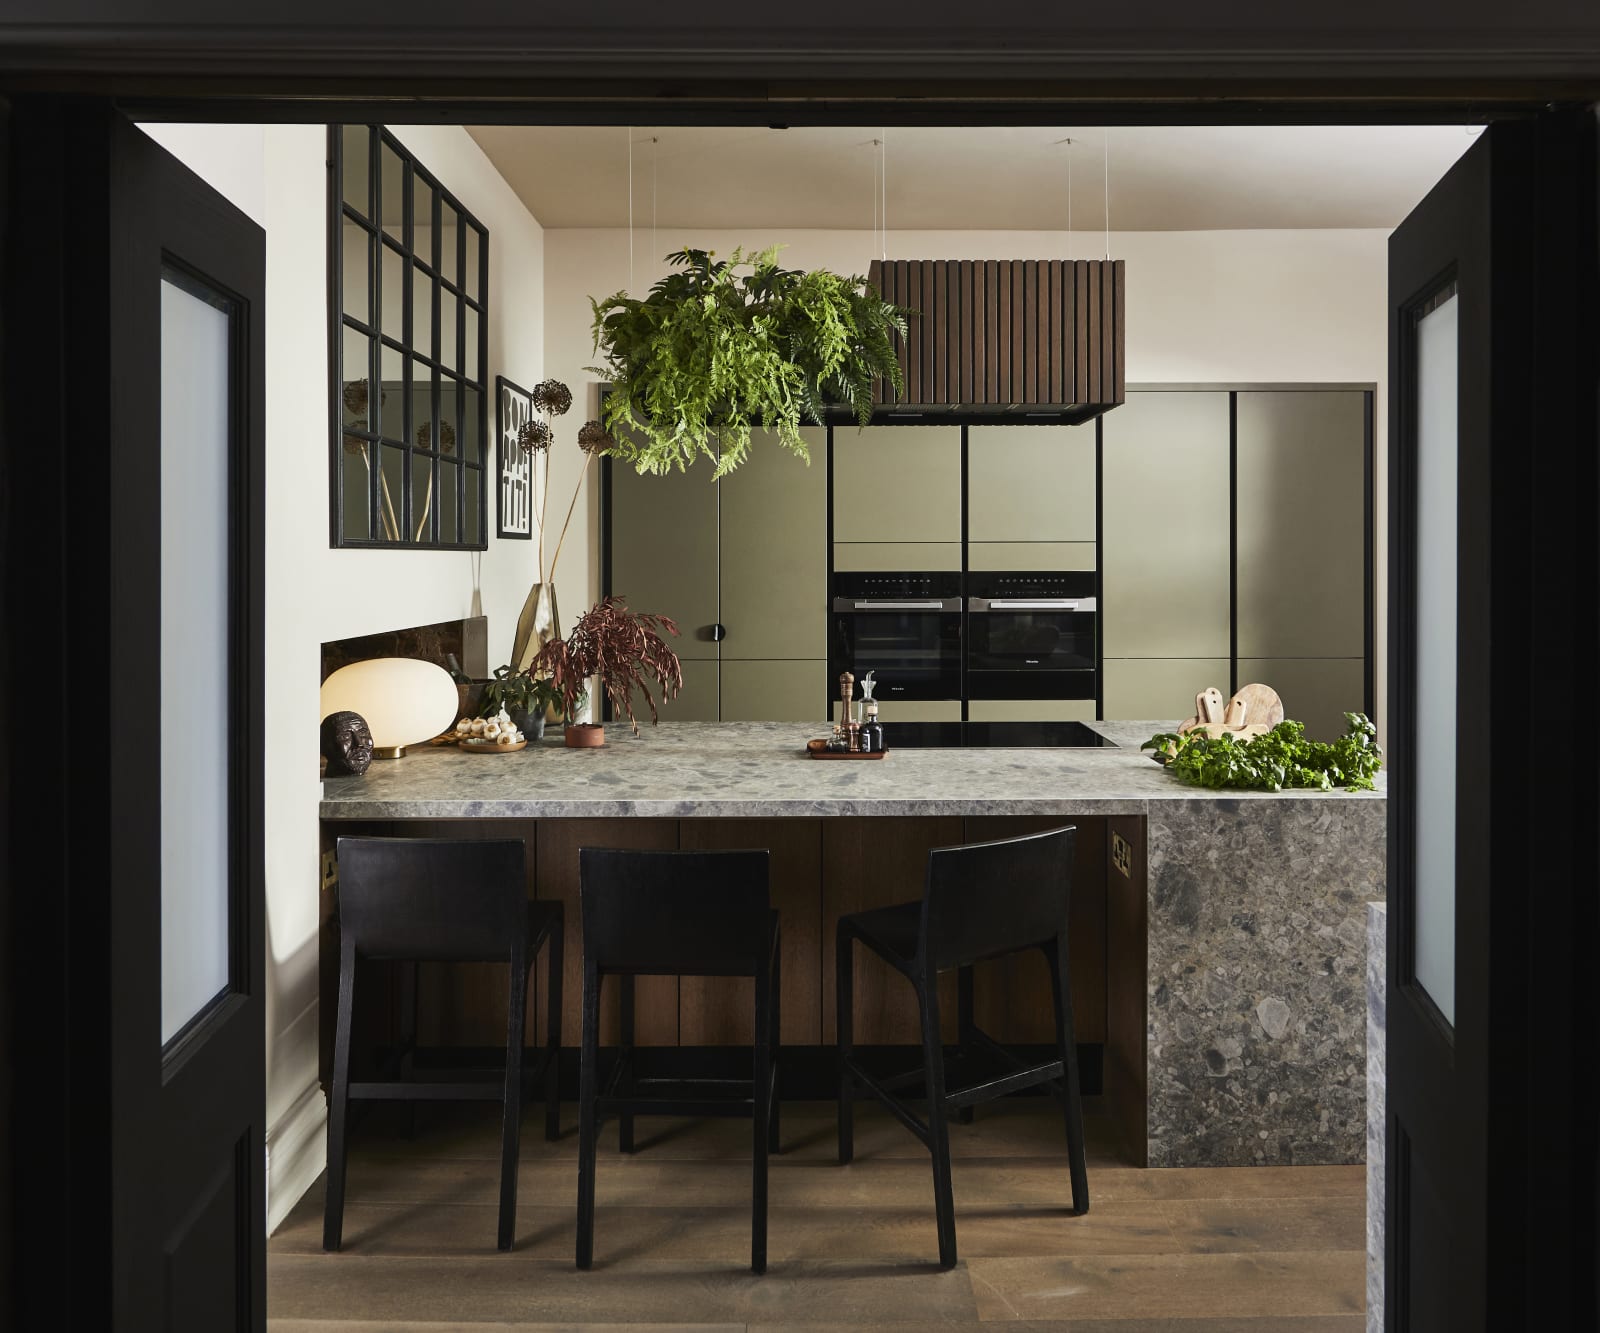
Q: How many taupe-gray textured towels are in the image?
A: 0